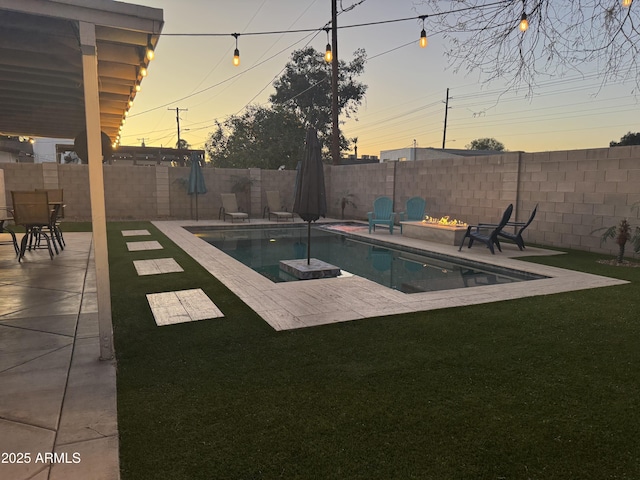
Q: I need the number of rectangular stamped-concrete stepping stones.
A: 4